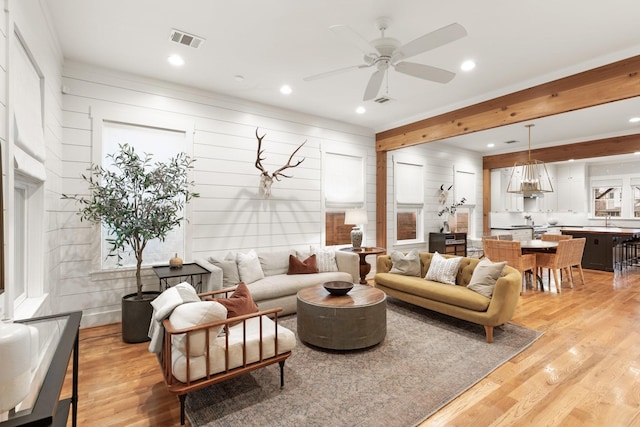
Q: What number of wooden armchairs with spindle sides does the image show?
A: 1